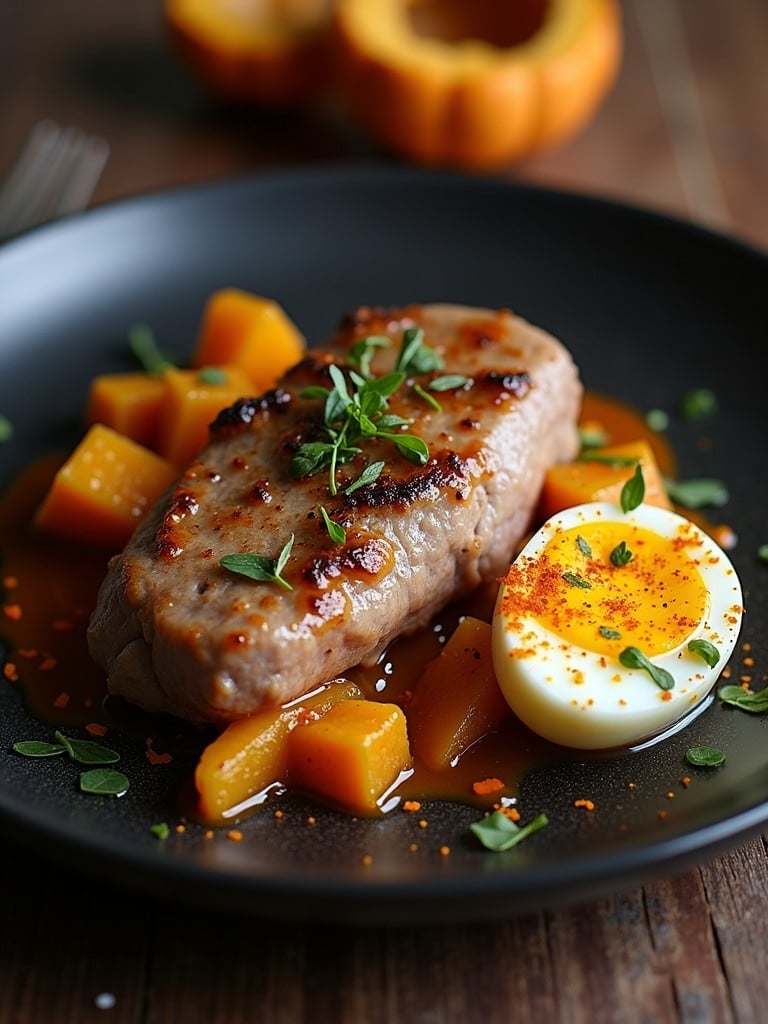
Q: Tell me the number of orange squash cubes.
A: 8